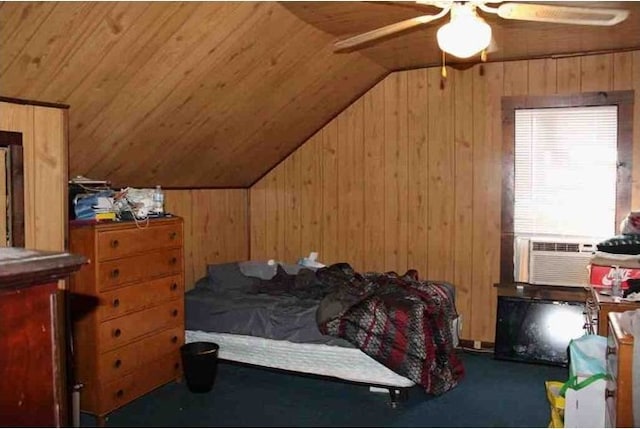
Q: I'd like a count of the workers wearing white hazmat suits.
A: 0